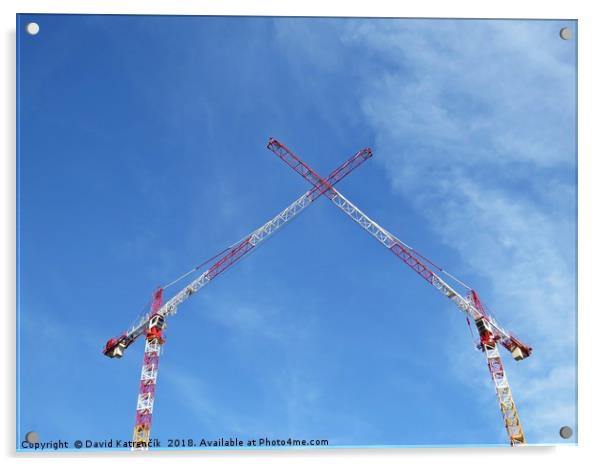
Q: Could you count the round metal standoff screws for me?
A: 4